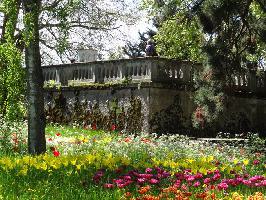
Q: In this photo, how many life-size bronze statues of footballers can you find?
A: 0